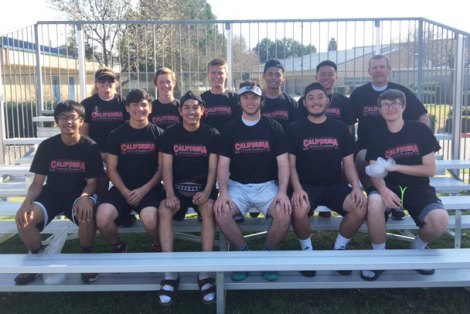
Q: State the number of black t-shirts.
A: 12